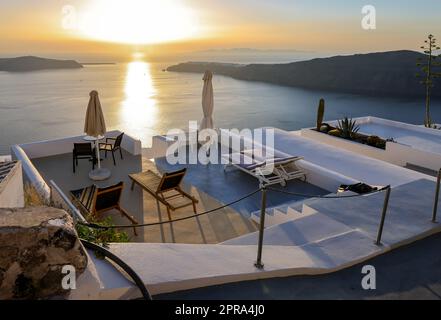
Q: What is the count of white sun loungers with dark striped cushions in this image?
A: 2